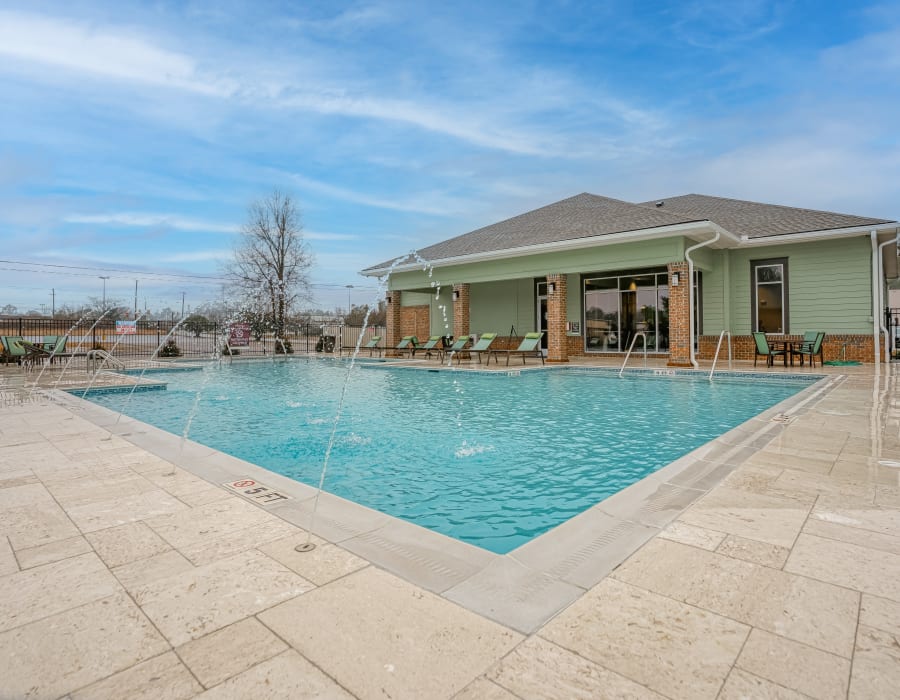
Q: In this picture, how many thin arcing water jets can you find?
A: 6